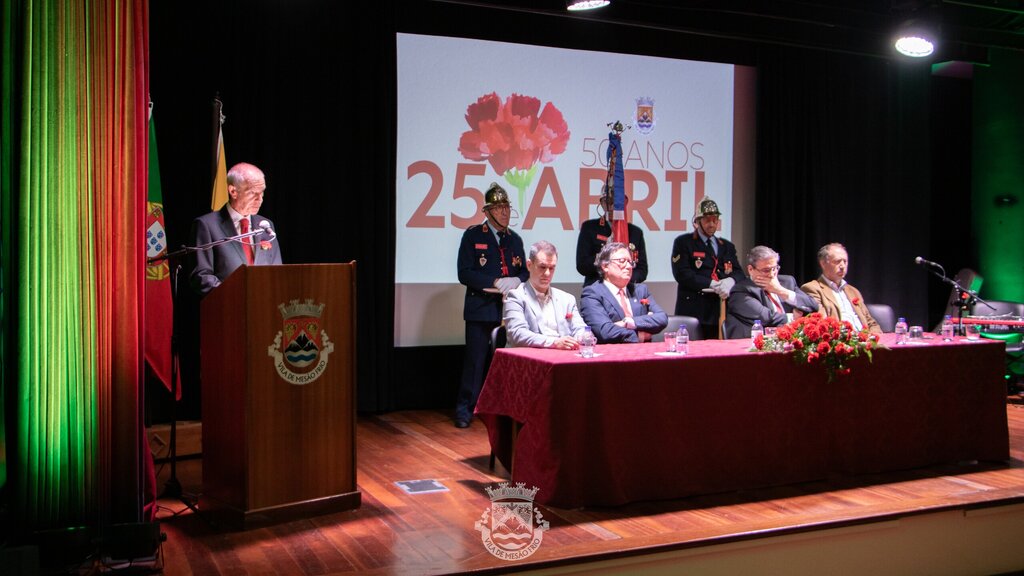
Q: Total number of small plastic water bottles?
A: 5